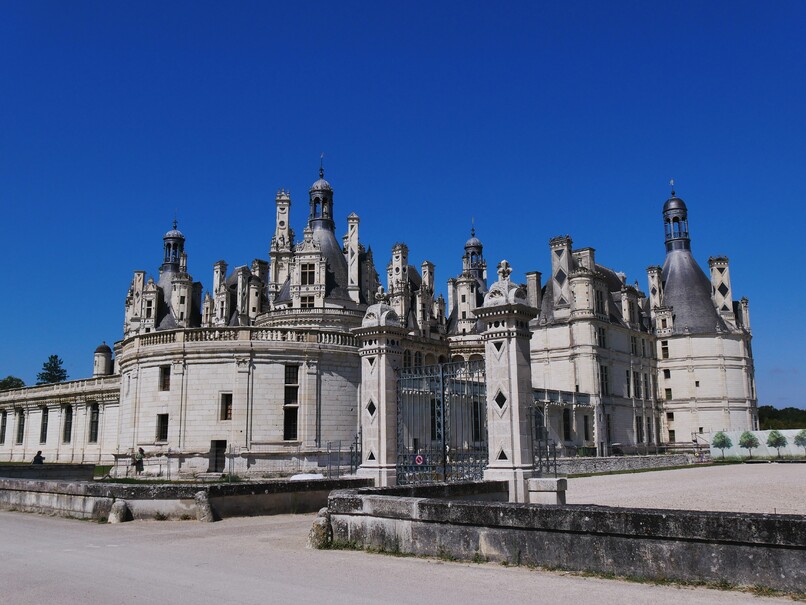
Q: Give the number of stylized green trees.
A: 4